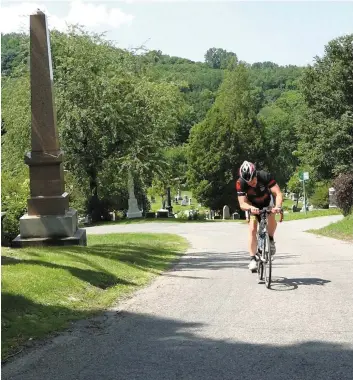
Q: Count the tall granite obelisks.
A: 1